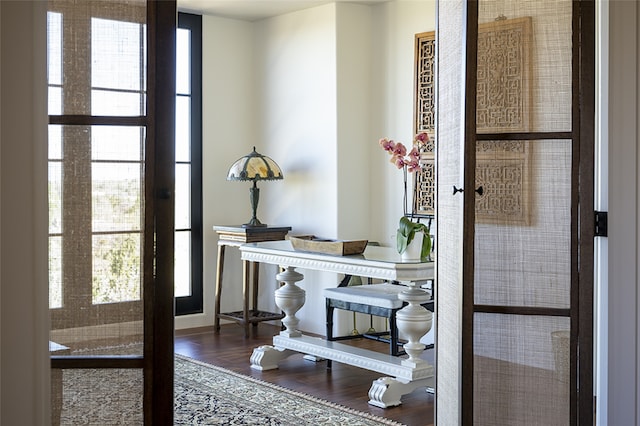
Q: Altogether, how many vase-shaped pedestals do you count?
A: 2